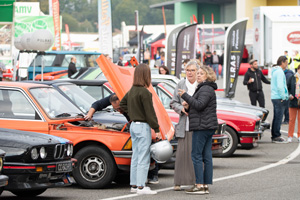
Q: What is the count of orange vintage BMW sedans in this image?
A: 1